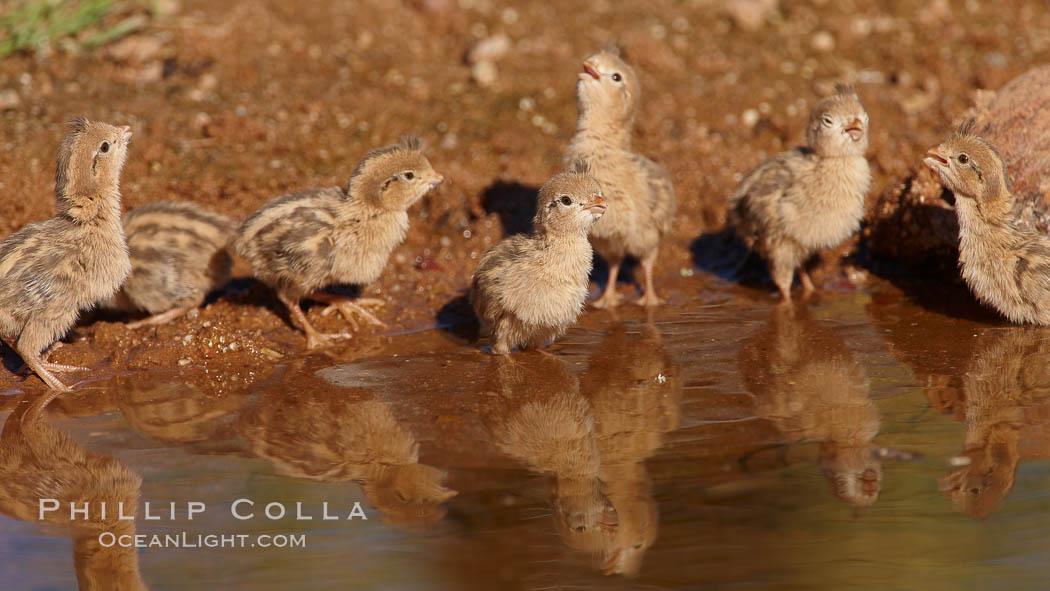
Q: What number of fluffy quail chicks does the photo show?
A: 7